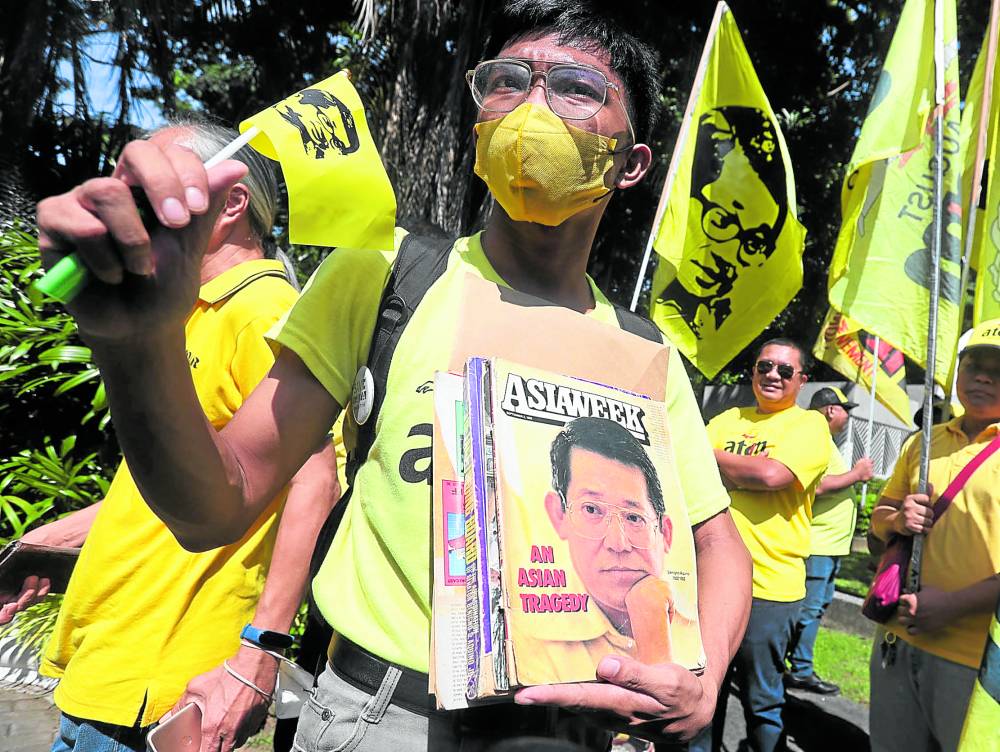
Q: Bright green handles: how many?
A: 1